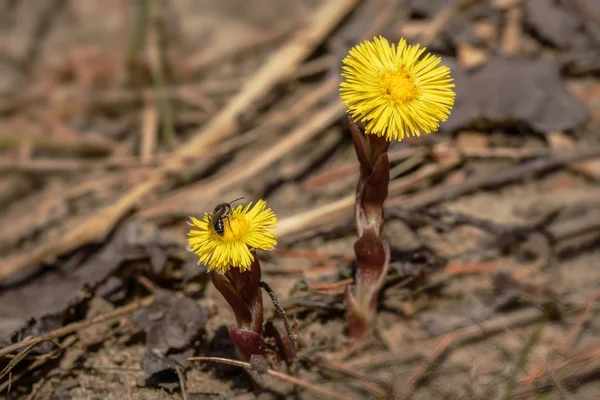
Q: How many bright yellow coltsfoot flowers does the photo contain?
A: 2